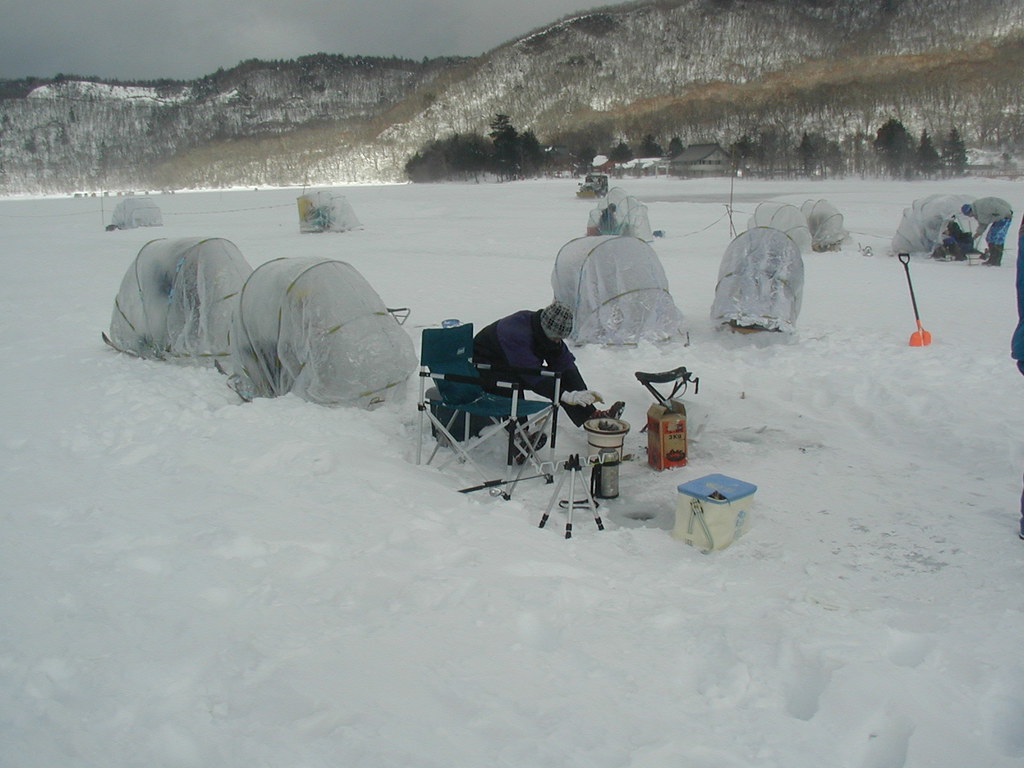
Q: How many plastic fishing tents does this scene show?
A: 10